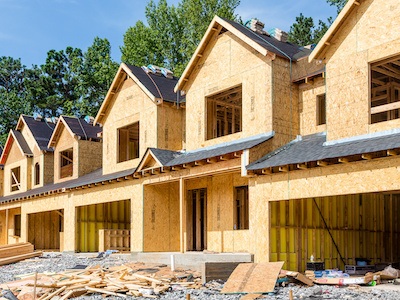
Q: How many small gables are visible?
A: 1